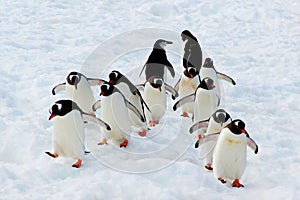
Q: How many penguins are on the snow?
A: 12